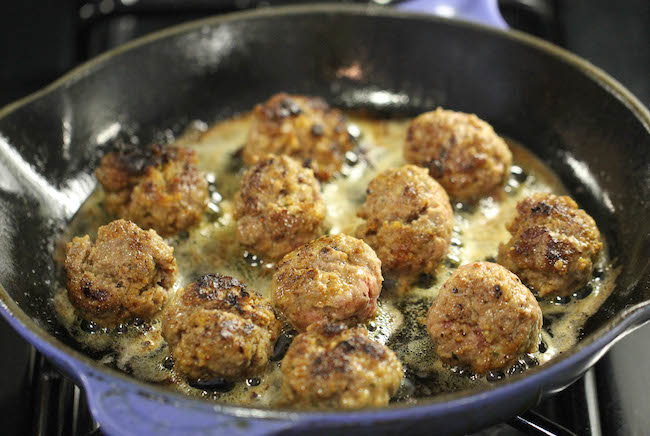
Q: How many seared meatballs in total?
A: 11